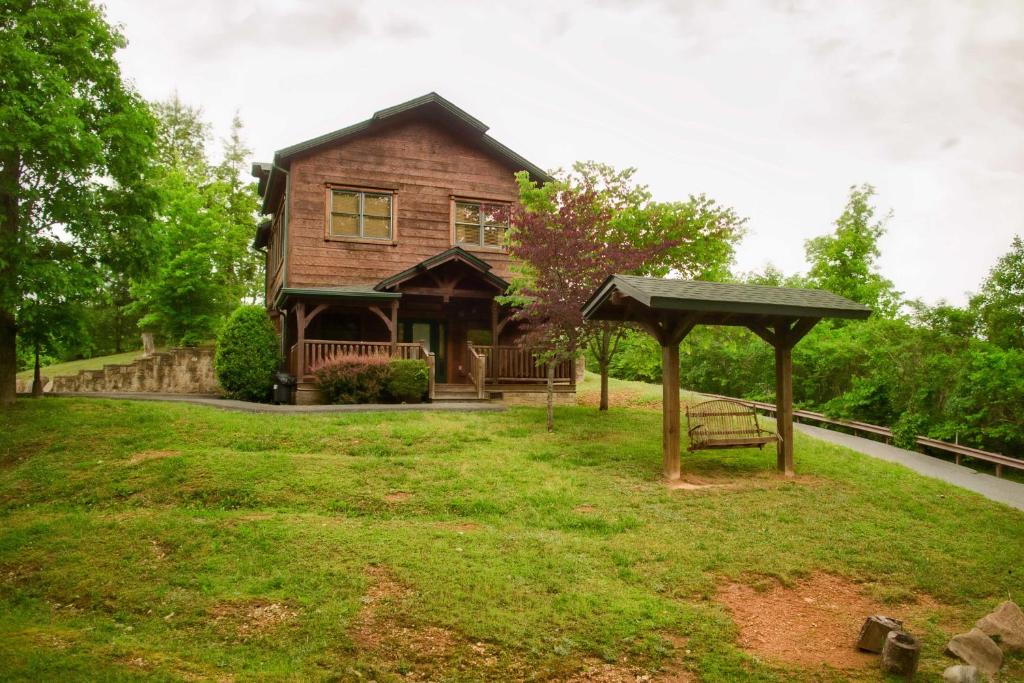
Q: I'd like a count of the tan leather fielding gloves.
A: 0